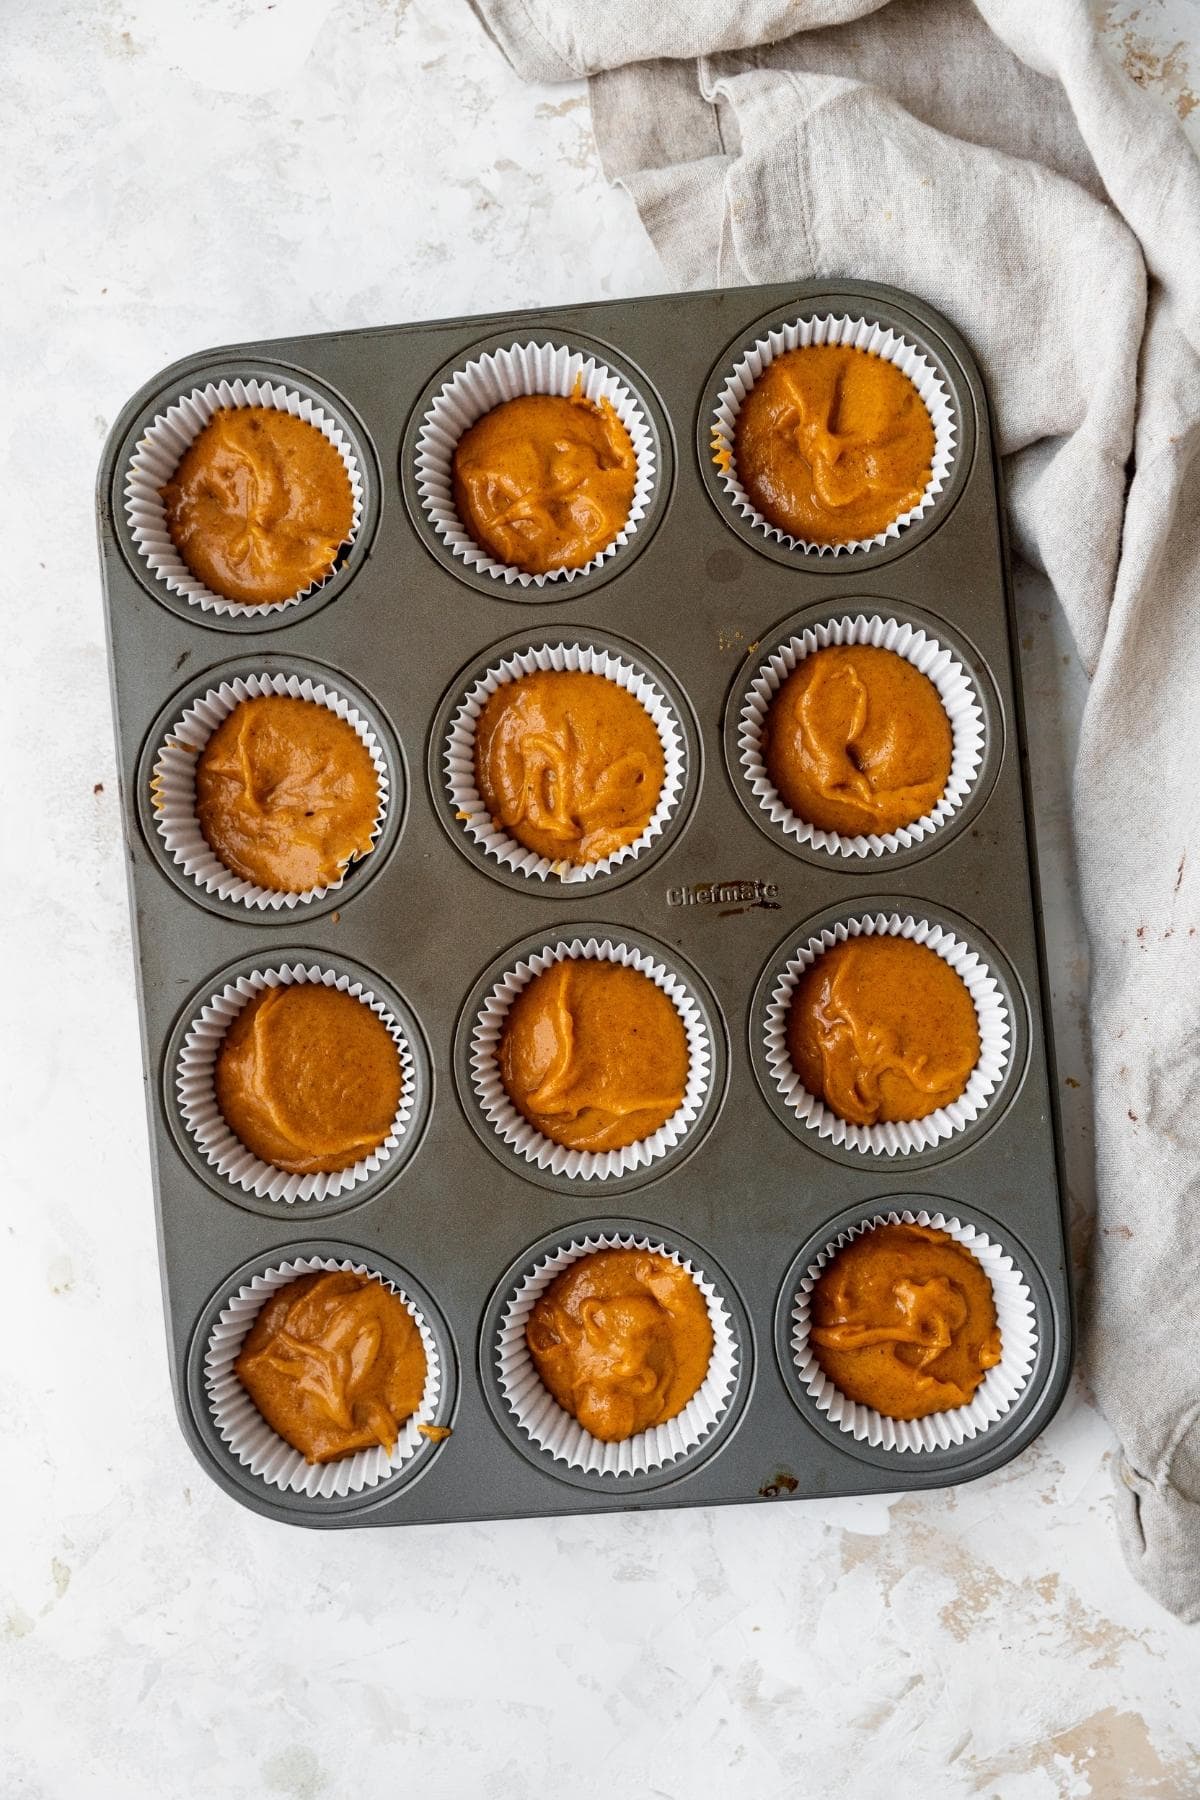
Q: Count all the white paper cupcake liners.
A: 12